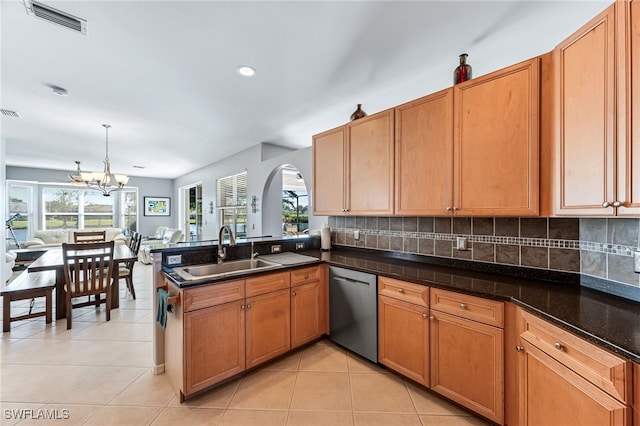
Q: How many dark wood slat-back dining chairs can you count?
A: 4